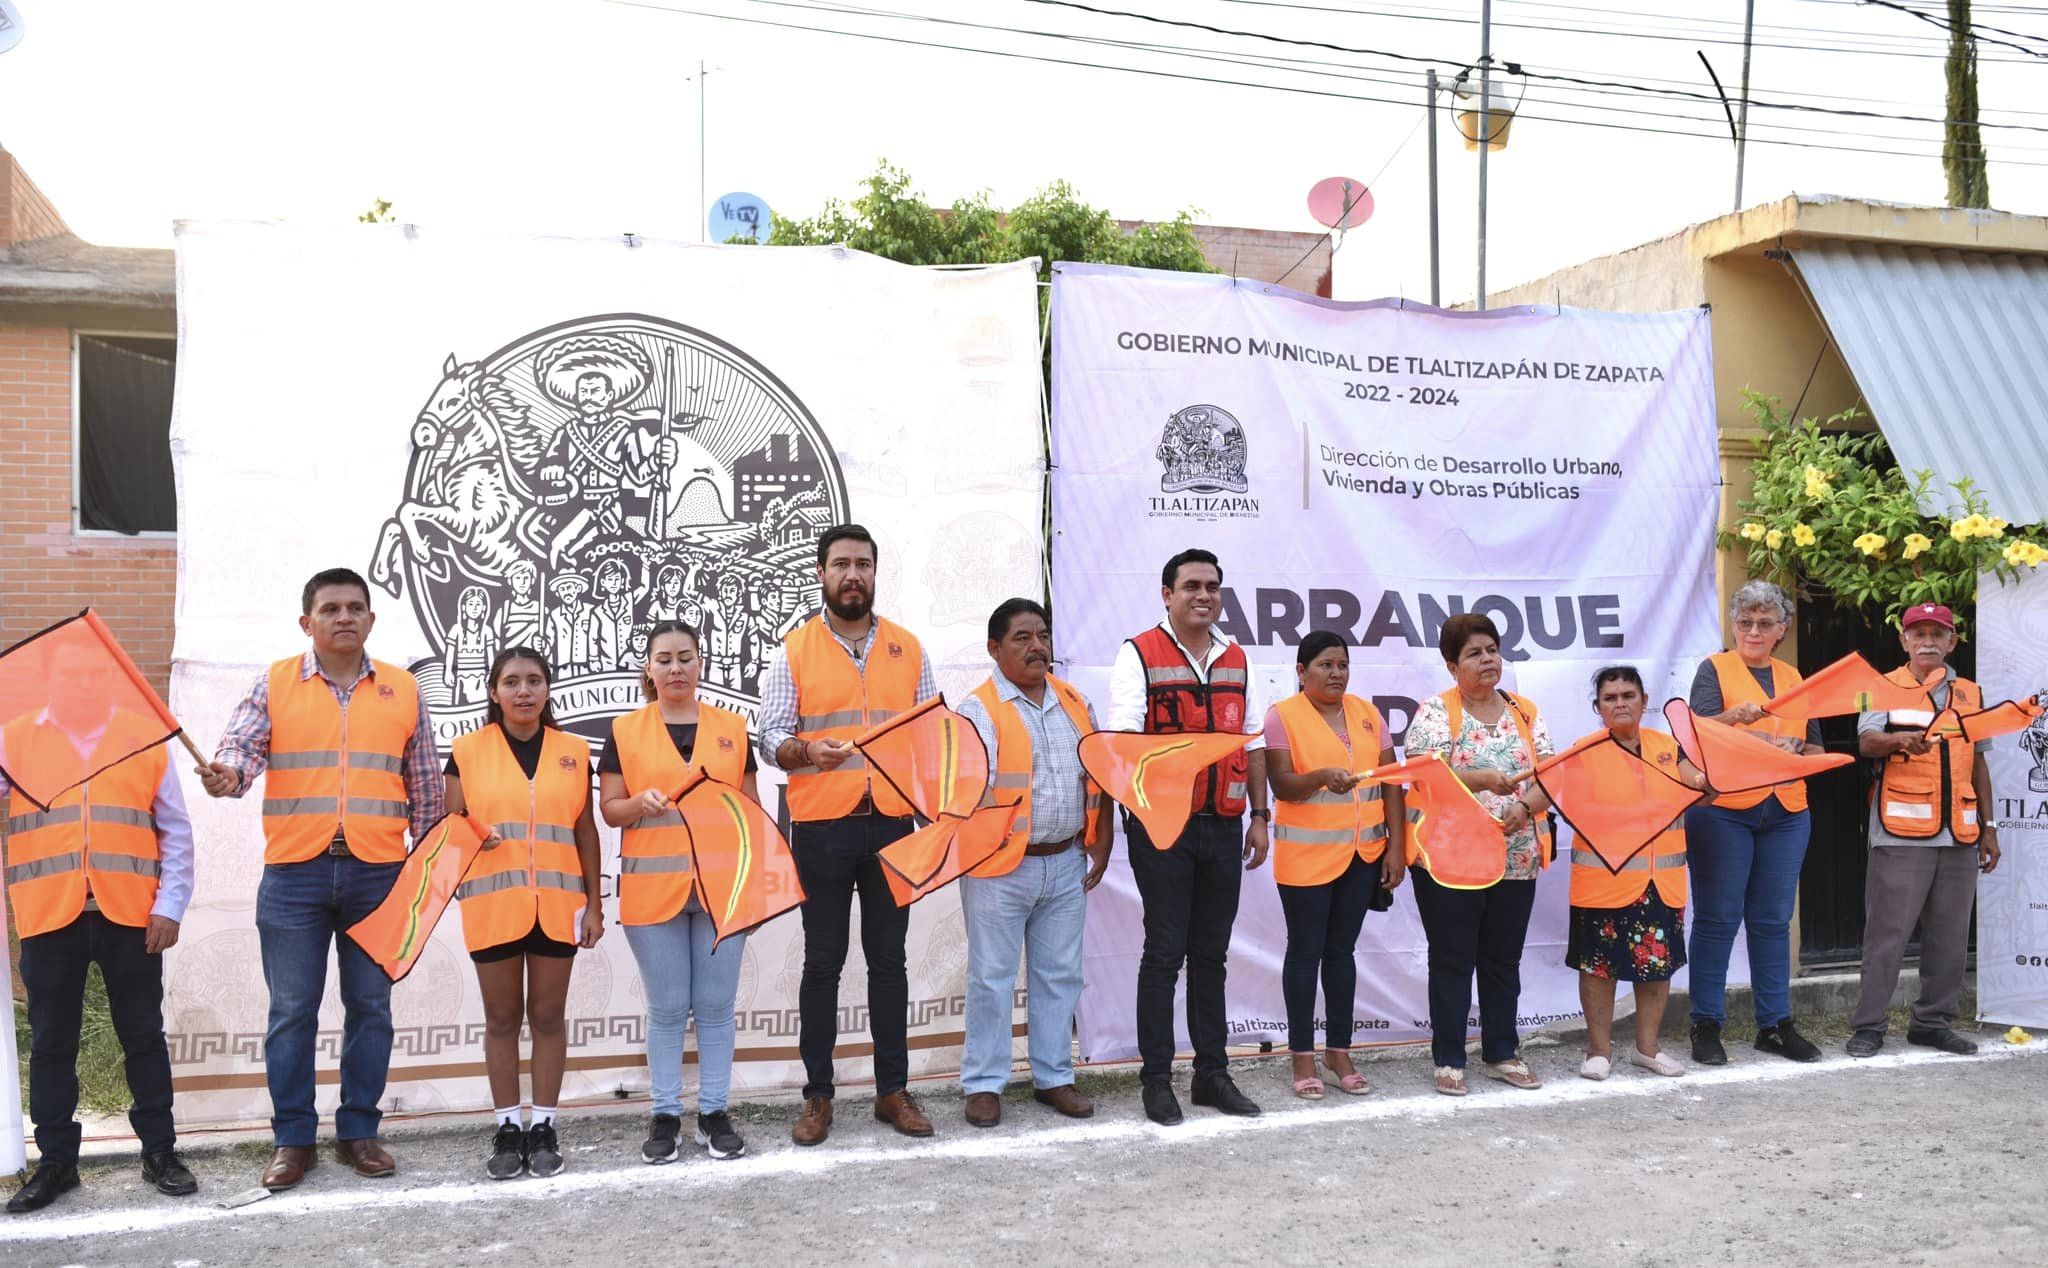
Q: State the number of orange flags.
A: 11